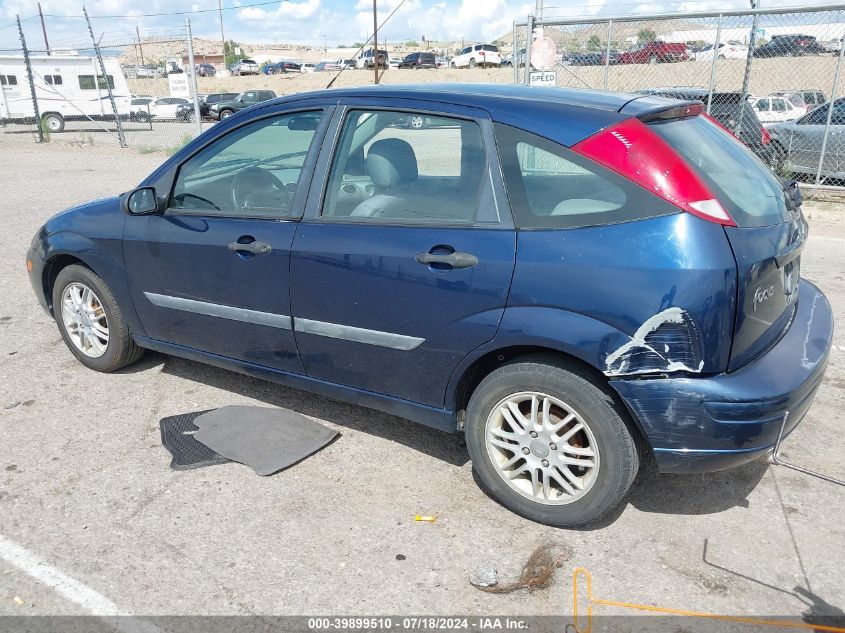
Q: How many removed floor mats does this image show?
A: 2